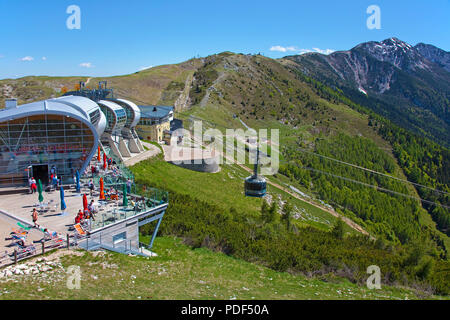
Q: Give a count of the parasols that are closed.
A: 8